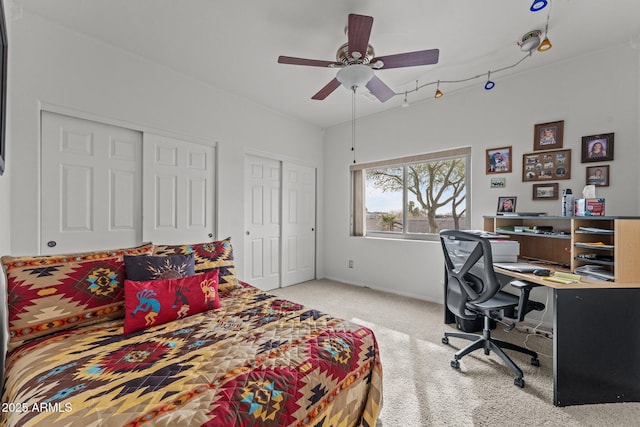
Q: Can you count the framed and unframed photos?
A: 8